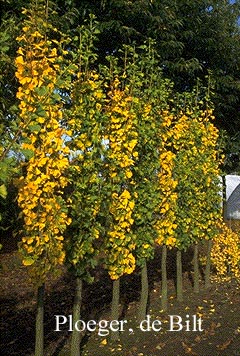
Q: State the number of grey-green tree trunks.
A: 8